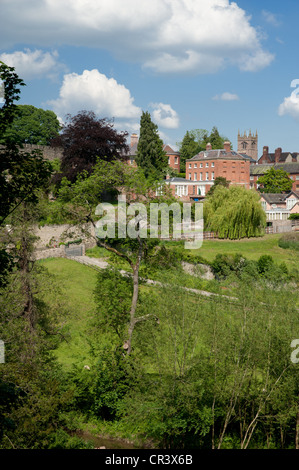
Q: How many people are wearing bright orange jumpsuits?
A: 0